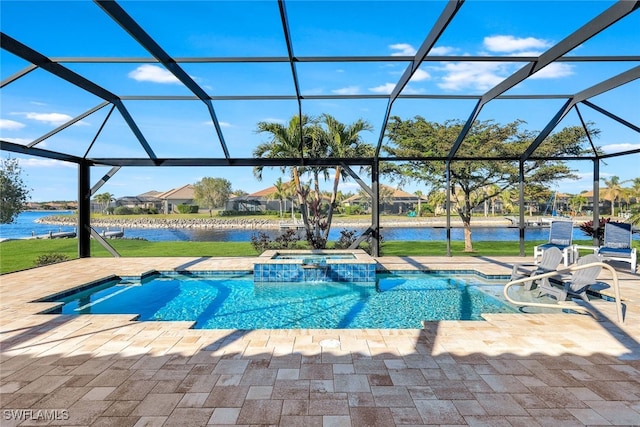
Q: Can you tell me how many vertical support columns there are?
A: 5